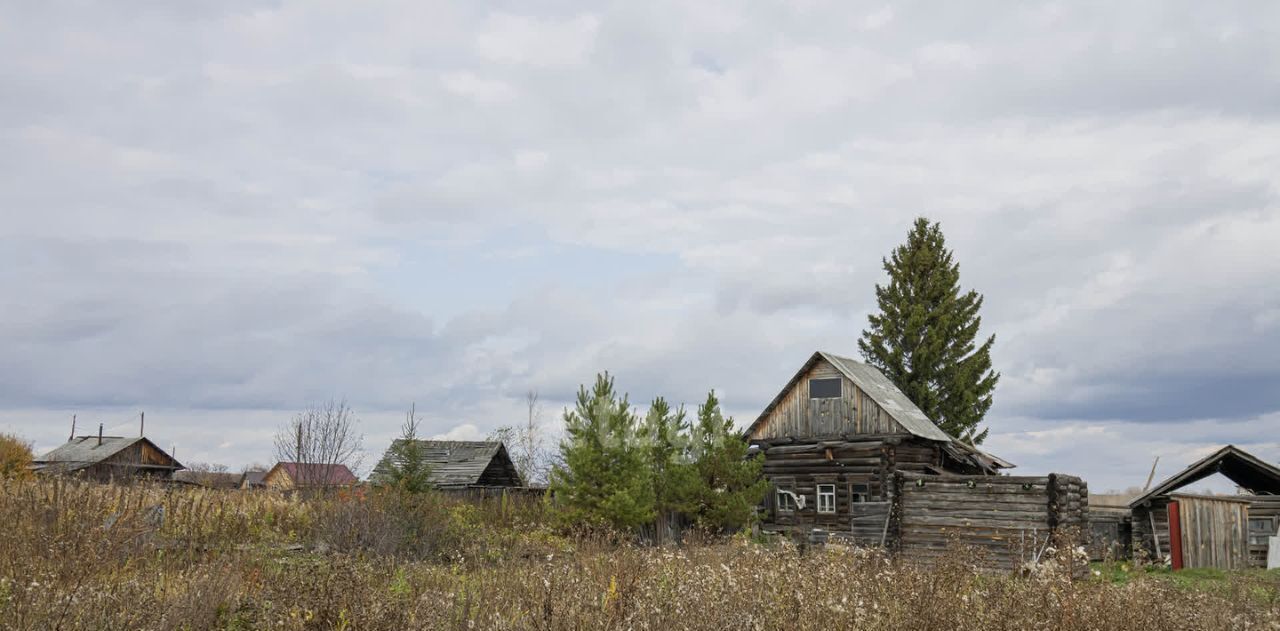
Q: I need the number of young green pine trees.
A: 3